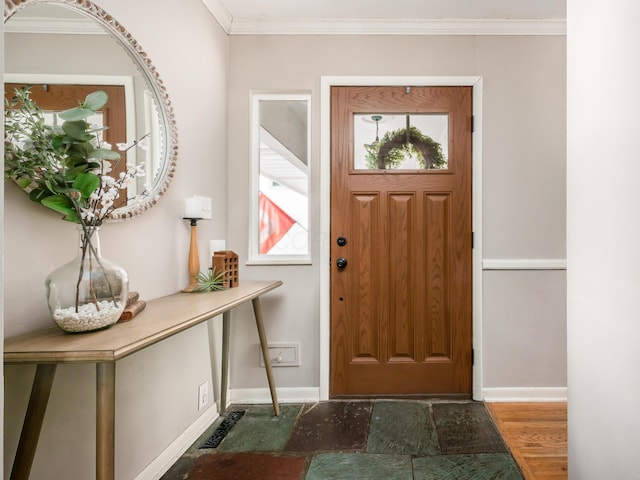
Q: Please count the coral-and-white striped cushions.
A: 0